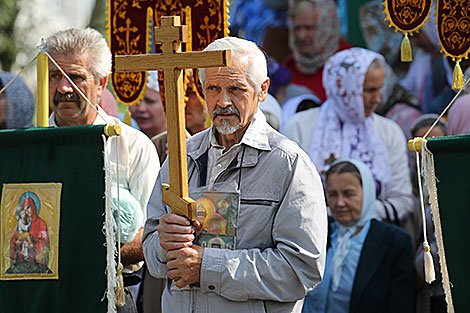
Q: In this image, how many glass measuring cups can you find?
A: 0